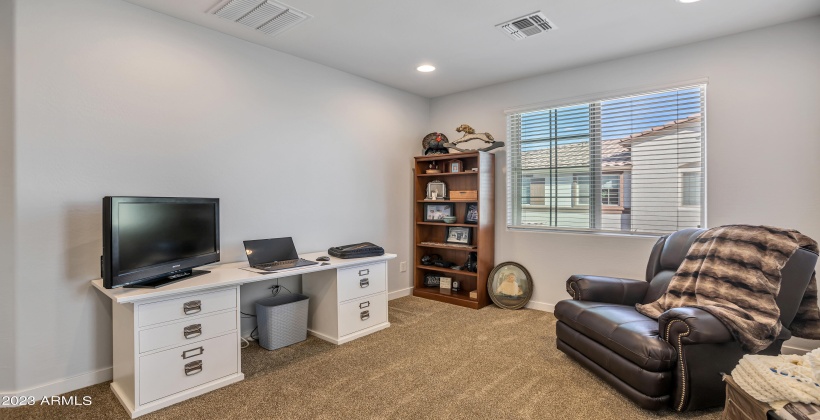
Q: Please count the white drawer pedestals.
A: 2